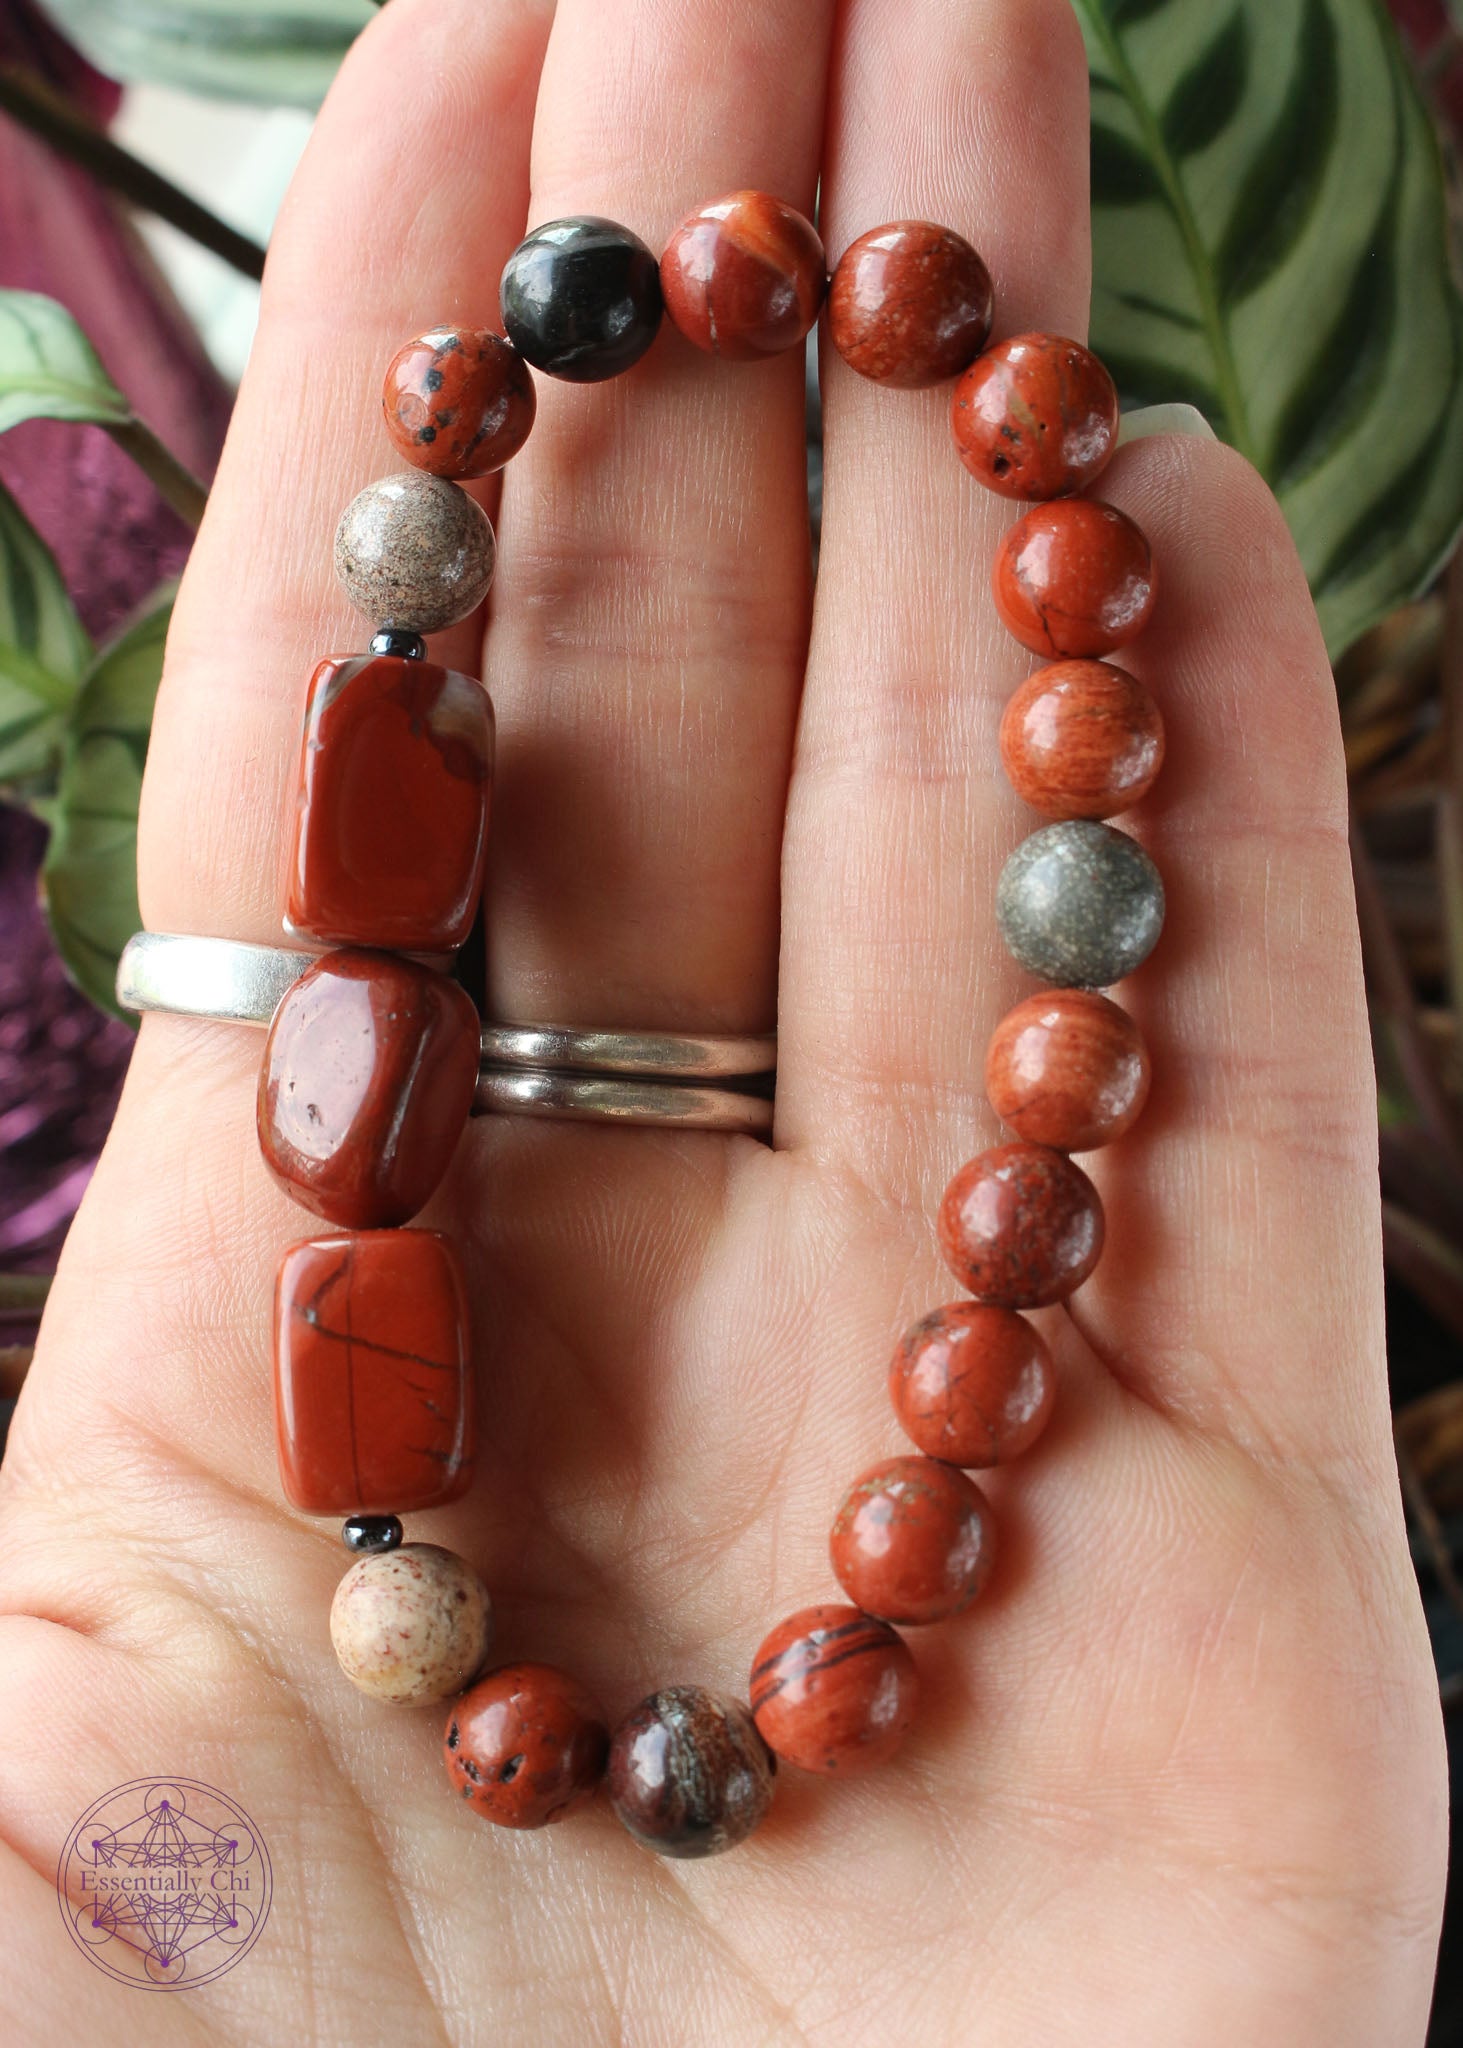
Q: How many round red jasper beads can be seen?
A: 12